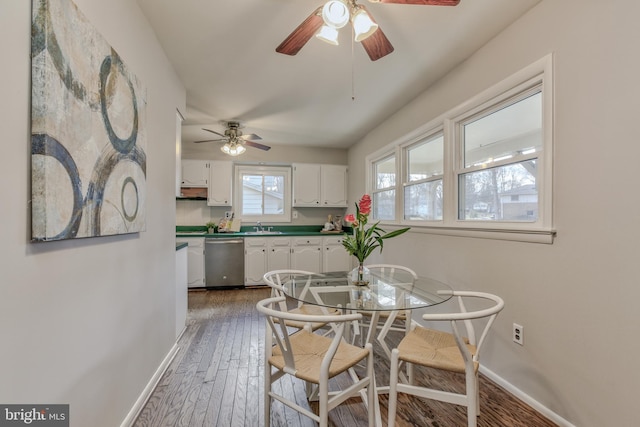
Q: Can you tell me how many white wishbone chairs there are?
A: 4